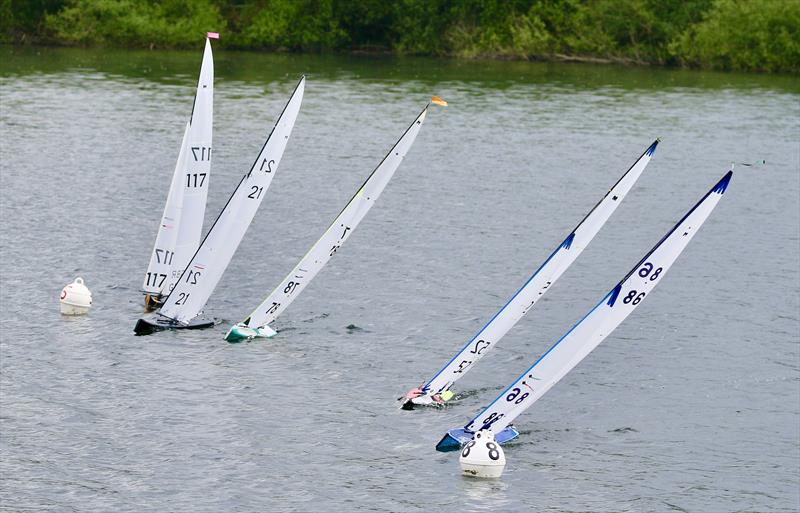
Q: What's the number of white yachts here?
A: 5